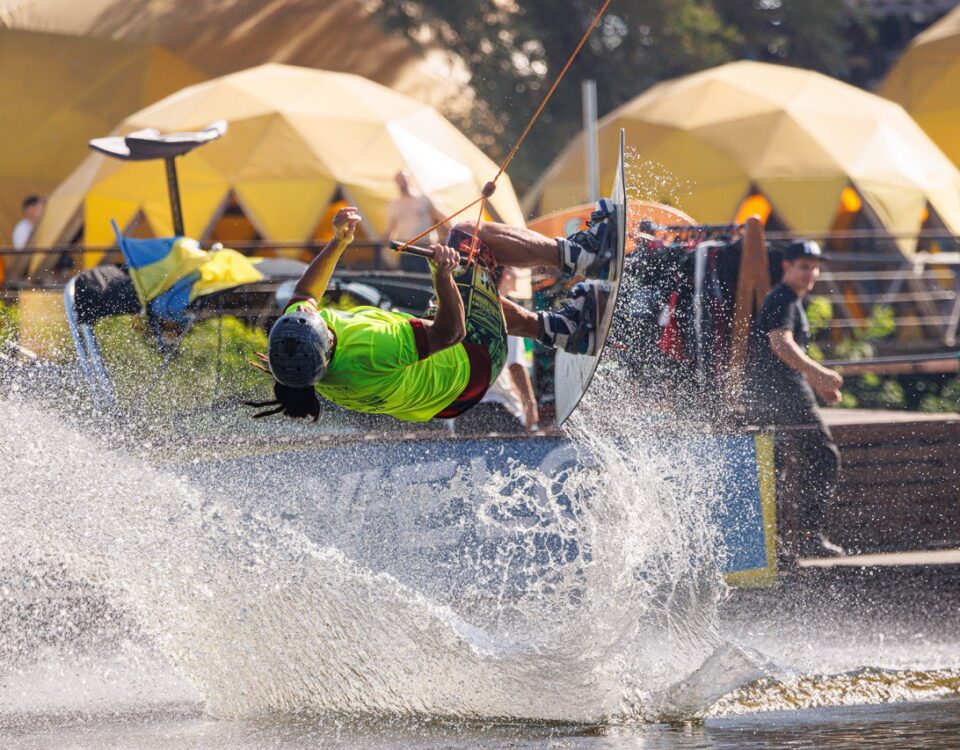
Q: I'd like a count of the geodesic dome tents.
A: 4